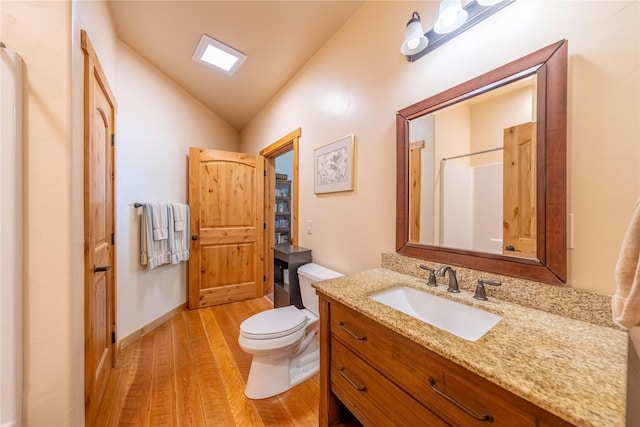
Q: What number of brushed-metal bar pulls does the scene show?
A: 3